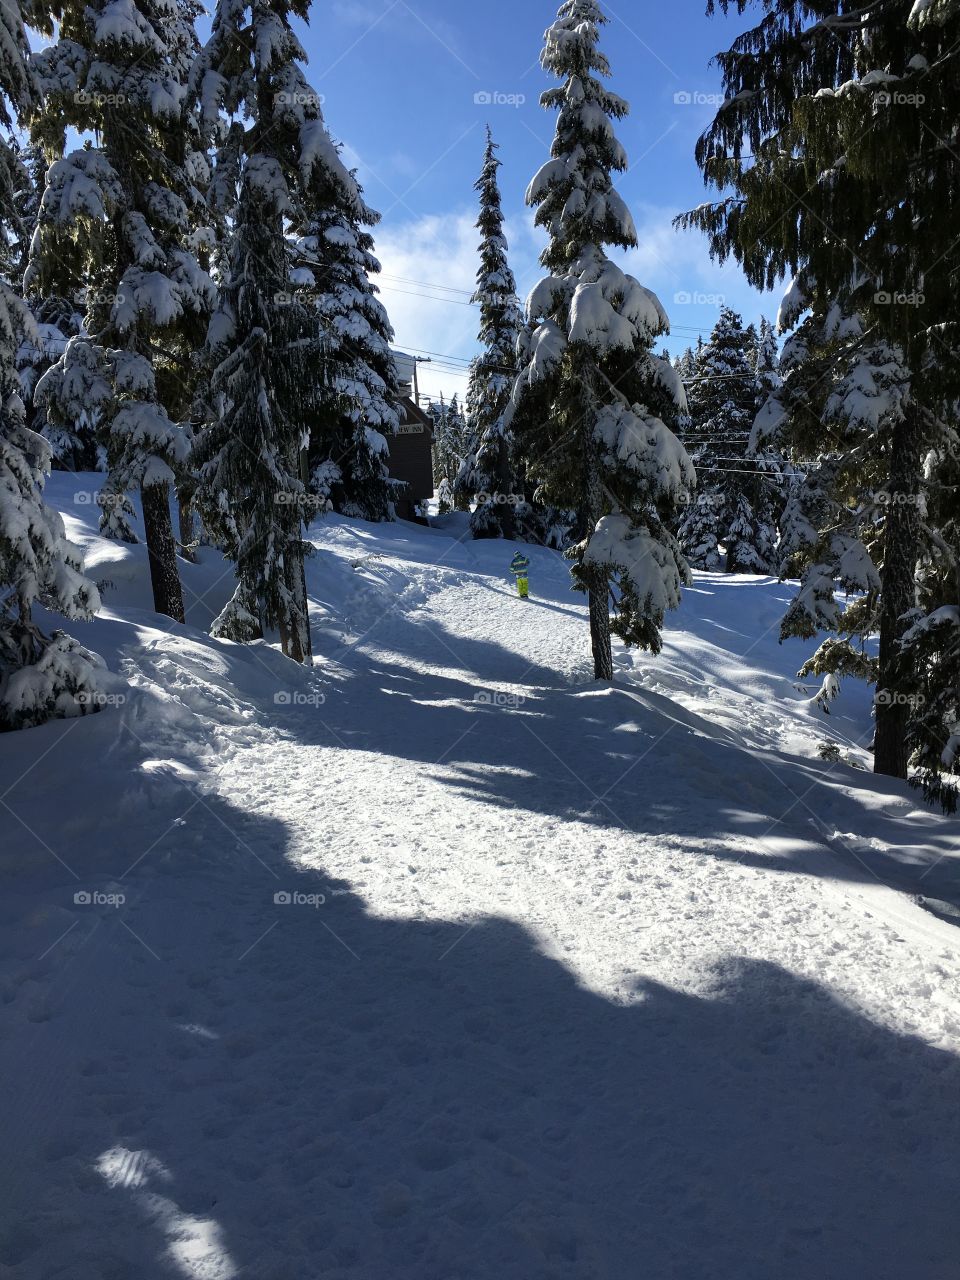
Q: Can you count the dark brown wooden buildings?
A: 1